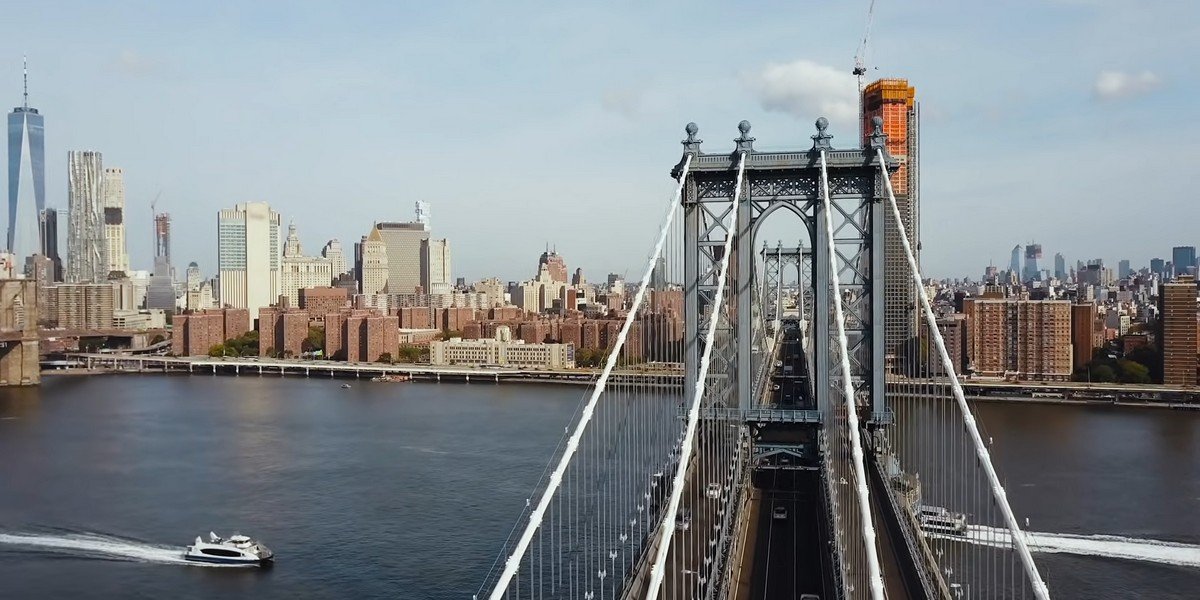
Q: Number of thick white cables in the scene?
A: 4